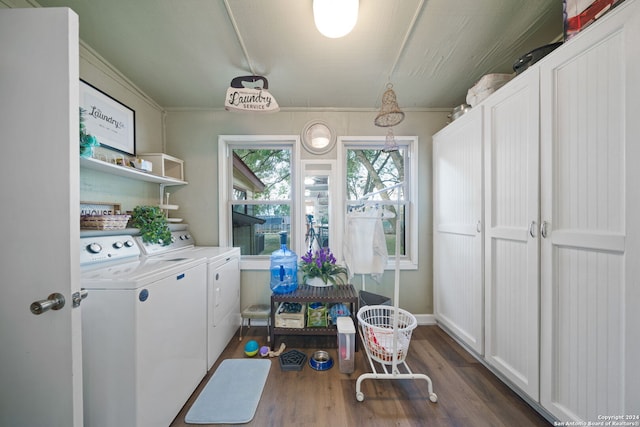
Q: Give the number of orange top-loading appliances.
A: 0